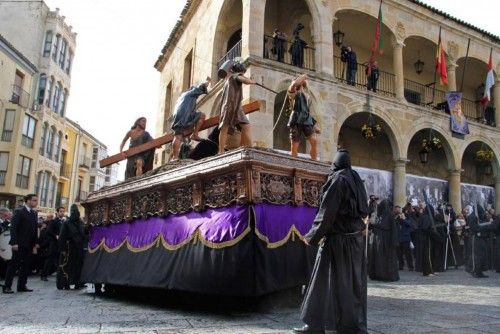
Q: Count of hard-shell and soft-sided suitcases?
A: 0